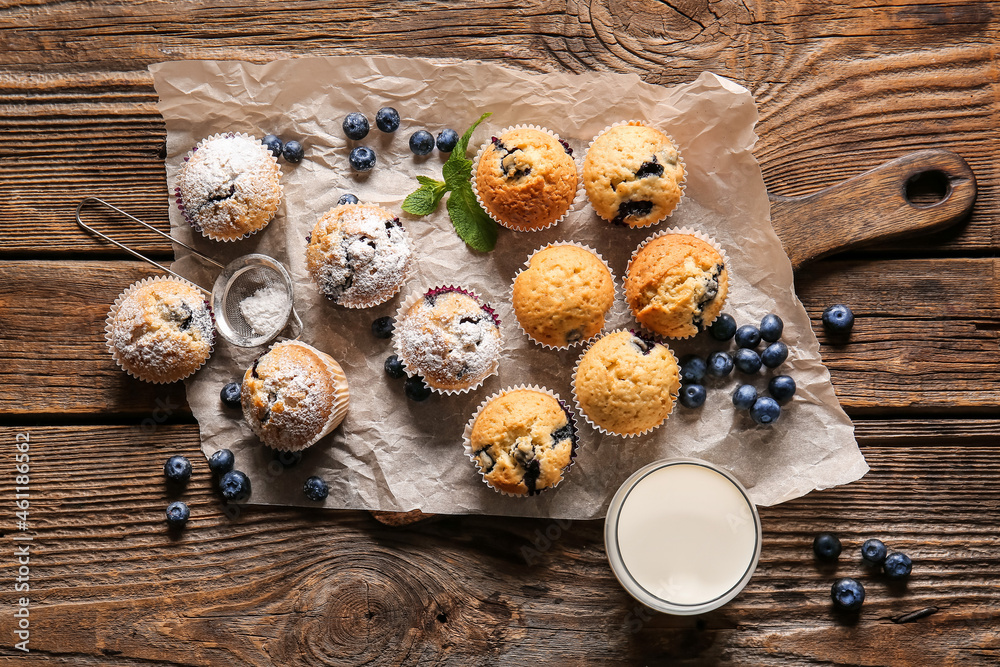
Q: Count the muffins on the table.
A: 11